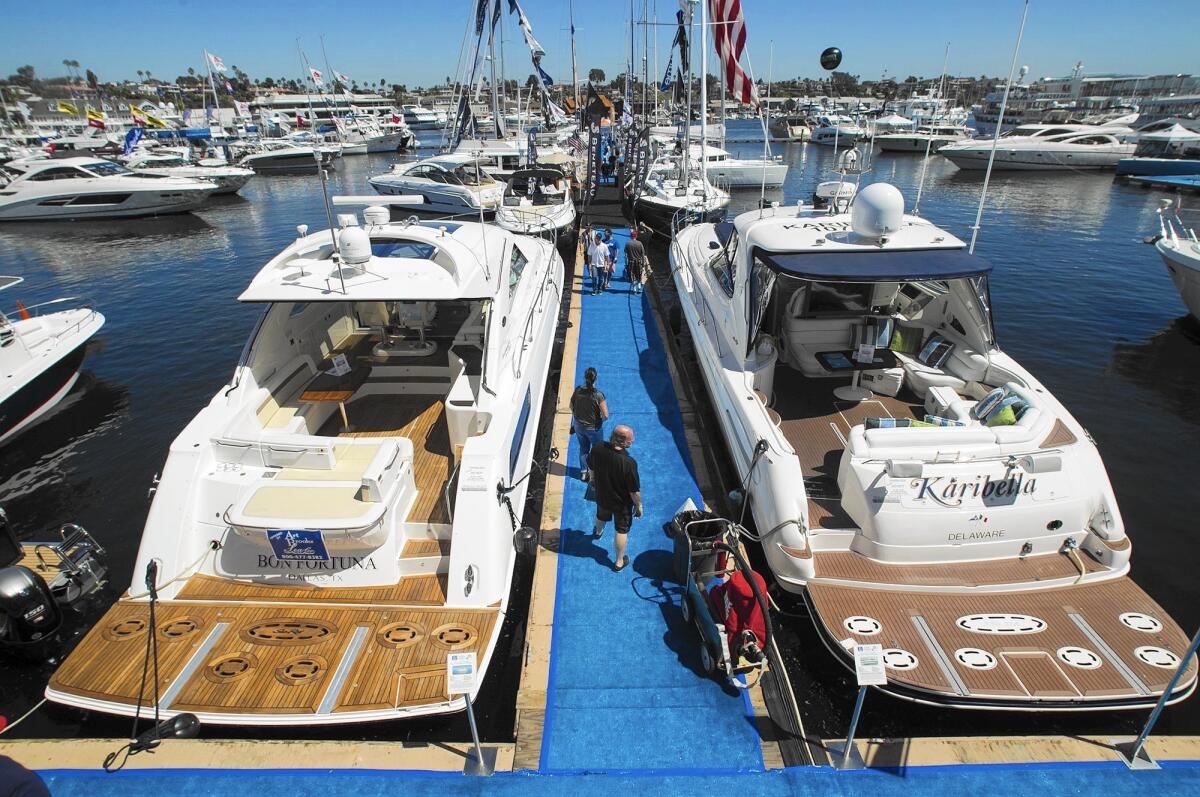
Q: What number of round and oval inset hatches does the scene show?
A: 14